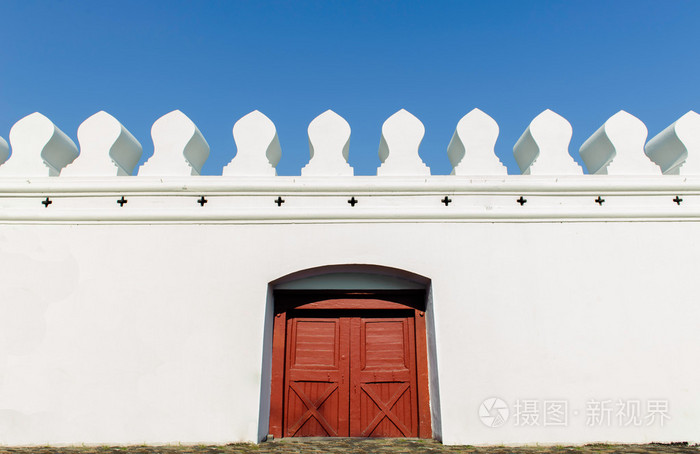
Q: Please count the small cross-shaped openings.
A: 9